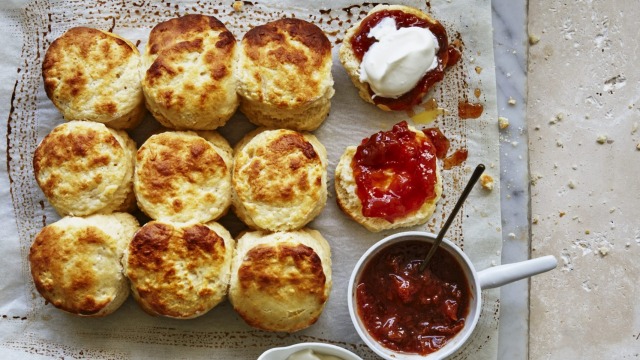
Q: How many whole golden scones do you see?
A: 9